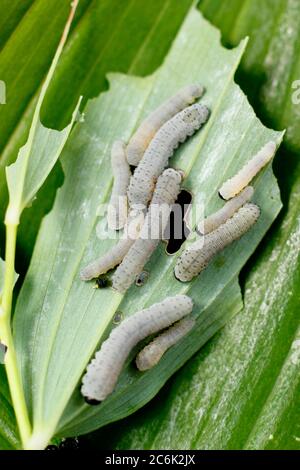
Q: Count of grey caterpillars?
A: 10